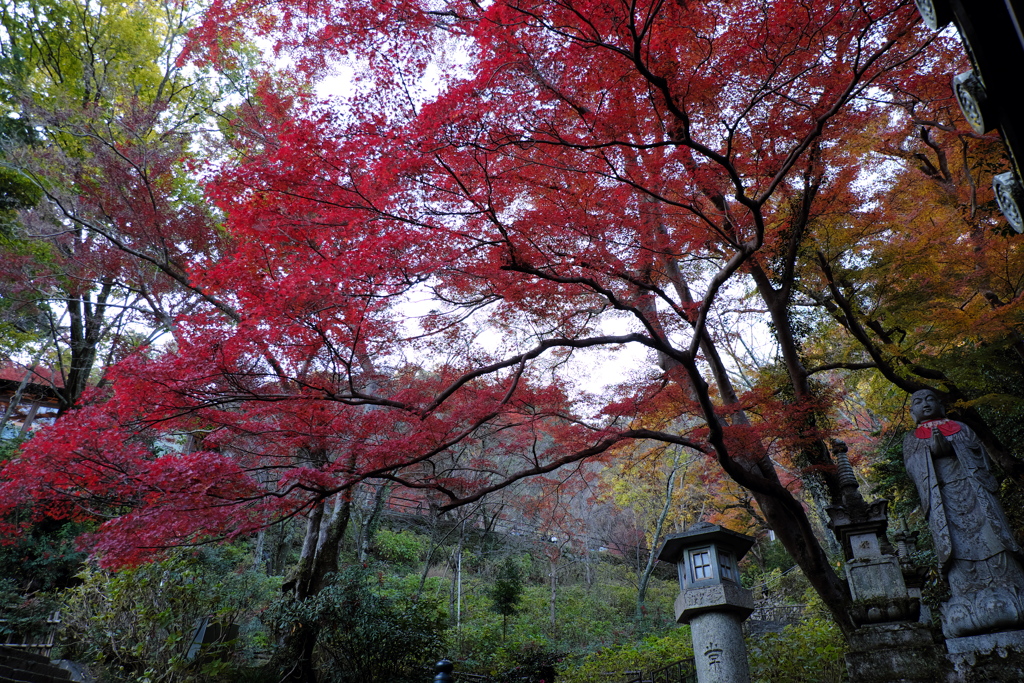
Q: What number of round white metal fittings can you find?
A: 3